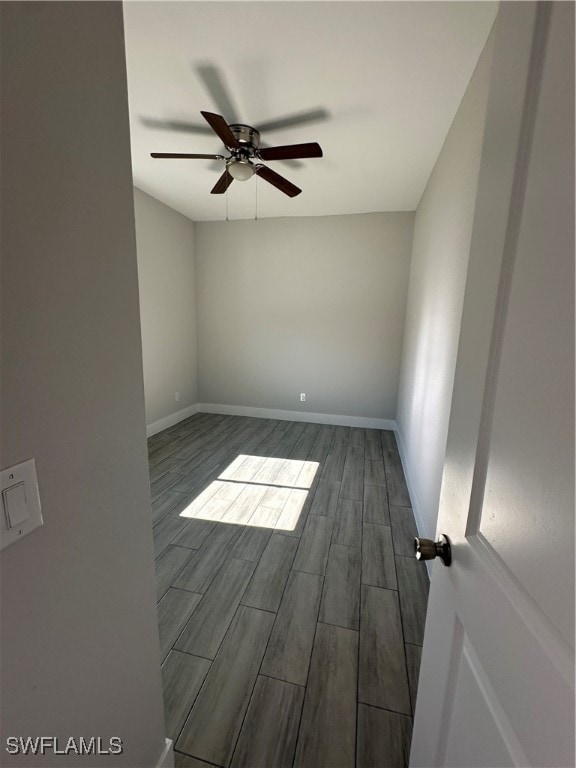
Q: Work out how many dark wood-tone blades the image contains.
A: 5